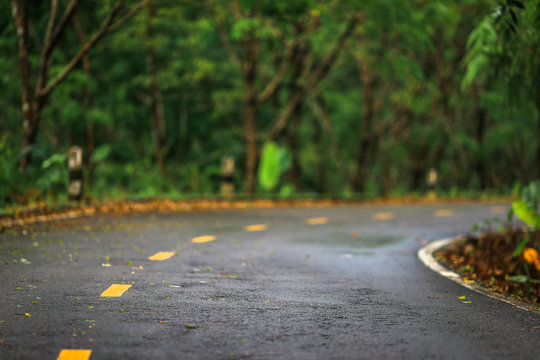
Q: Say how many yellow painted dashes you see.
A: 9